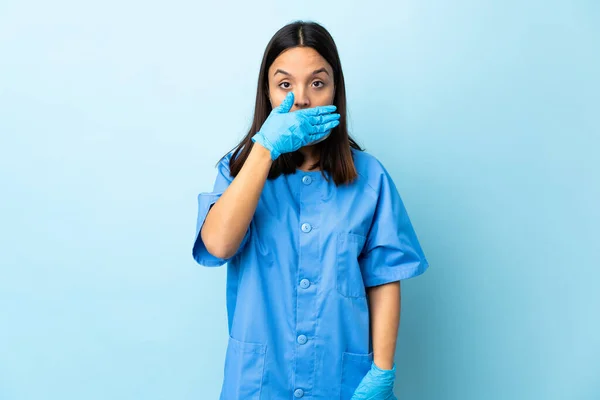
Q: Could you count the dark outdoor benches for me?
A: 0